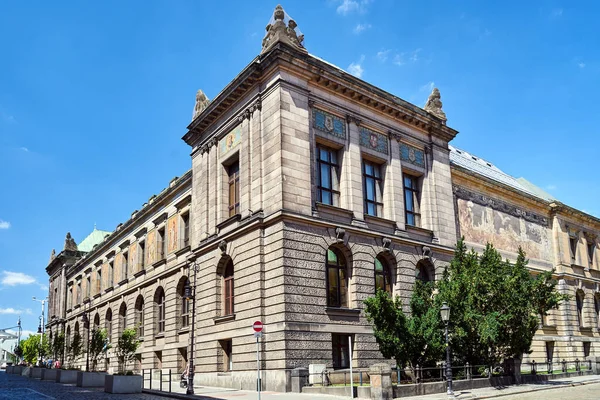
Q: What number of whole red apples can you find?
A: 0